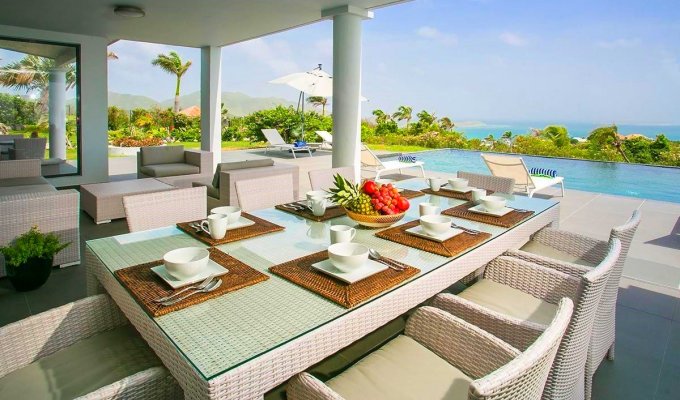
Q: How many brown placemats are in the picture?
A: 8